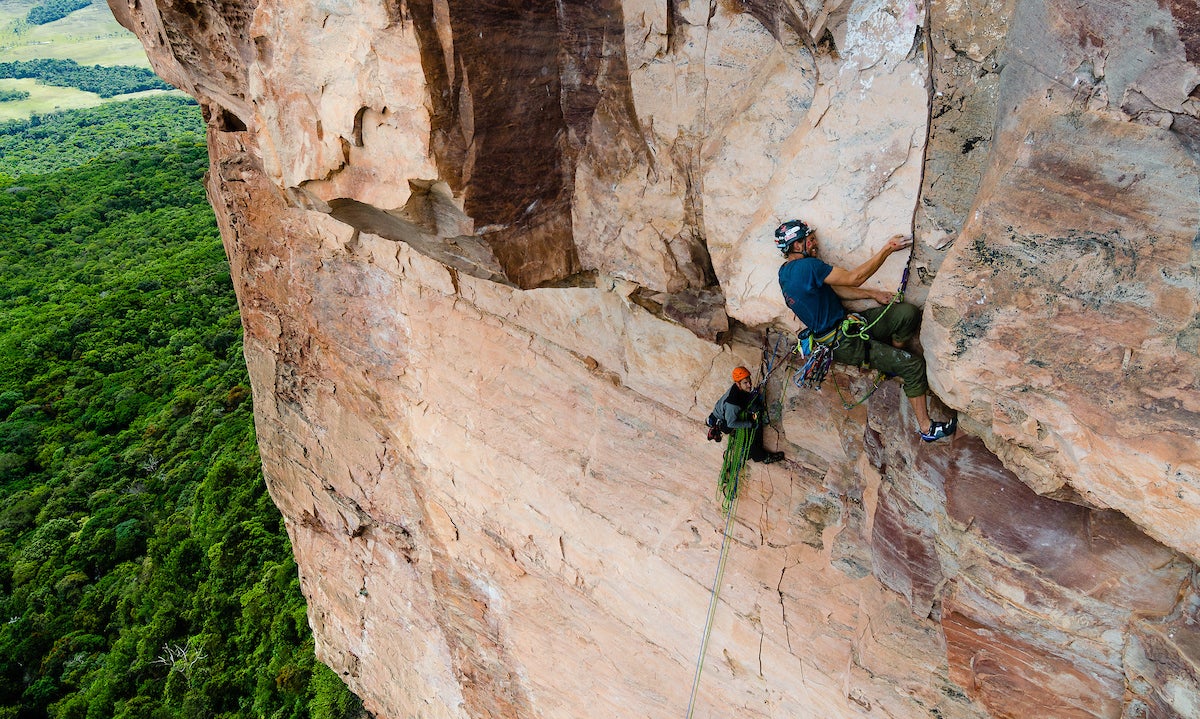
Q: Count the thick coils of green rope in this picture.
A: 1